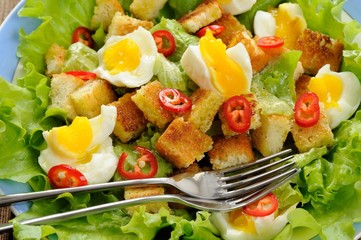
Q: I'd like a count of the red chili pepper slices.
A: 11